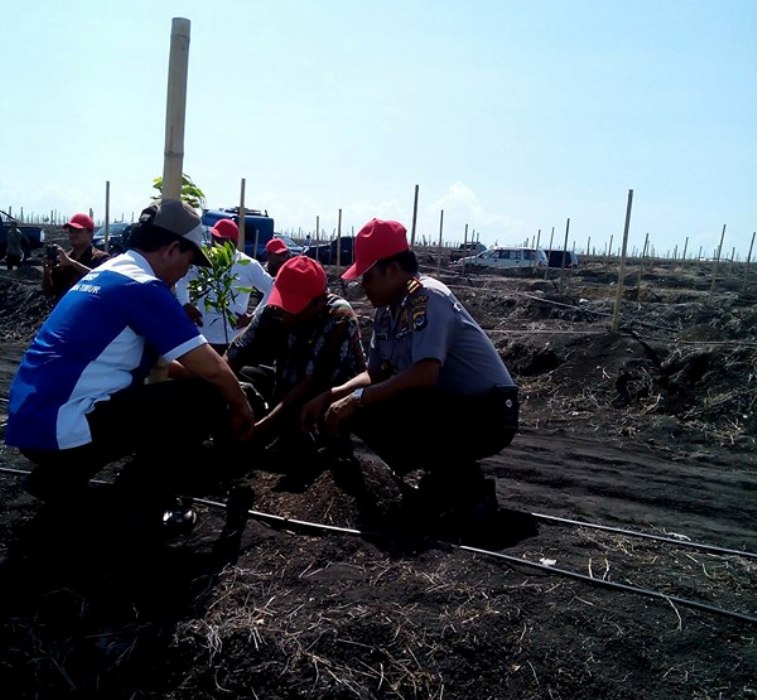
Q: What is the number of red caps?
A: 5